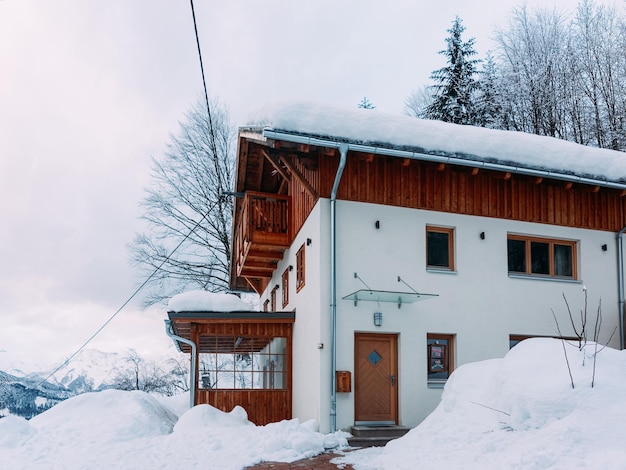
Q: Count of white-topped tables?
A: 0